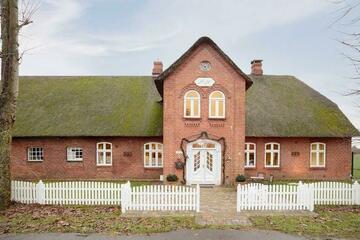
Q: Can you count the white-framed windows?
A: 9